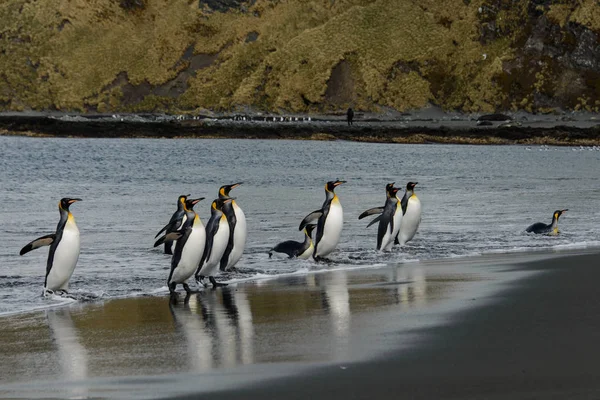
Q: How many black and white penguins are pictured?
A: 11